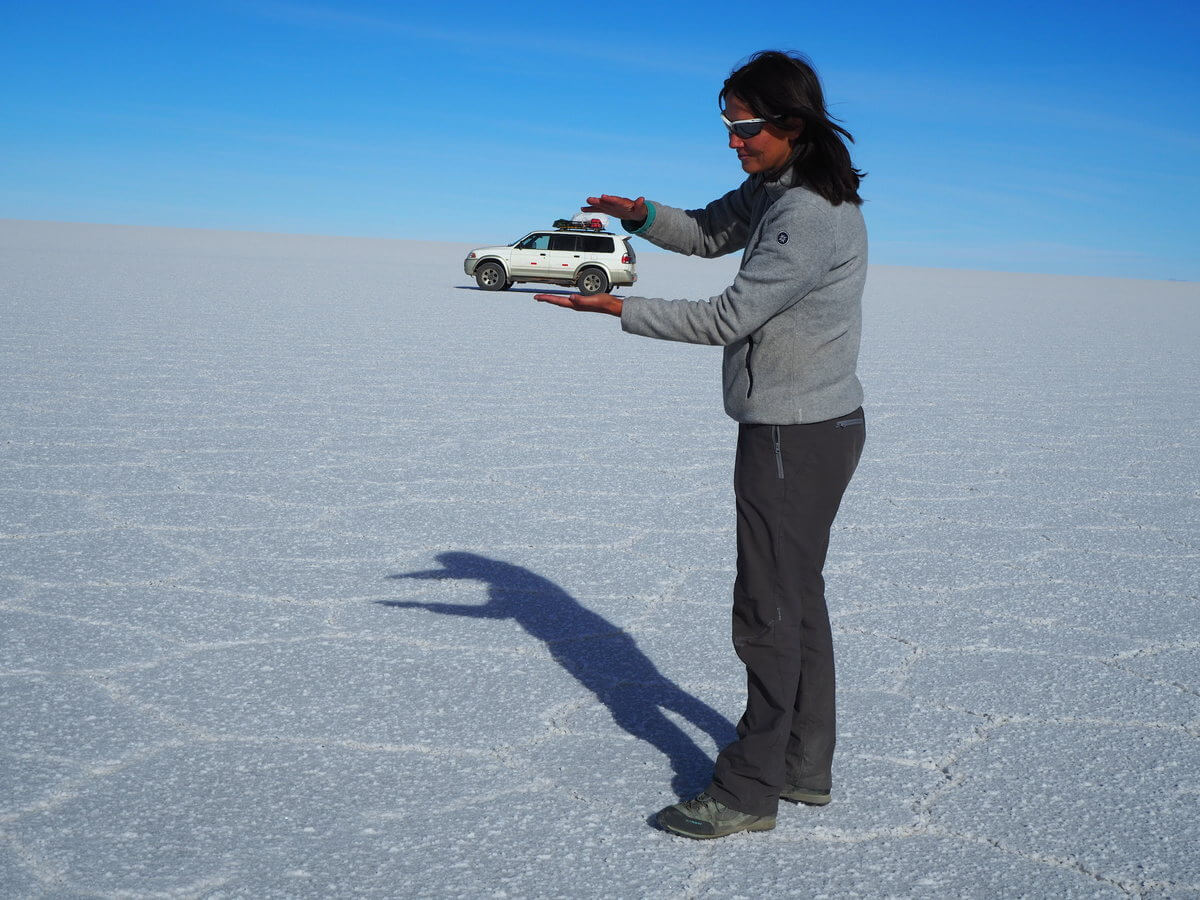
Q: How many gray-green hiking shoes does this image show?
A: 2